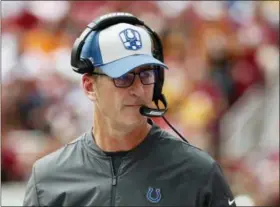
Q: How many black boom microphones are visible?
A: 1